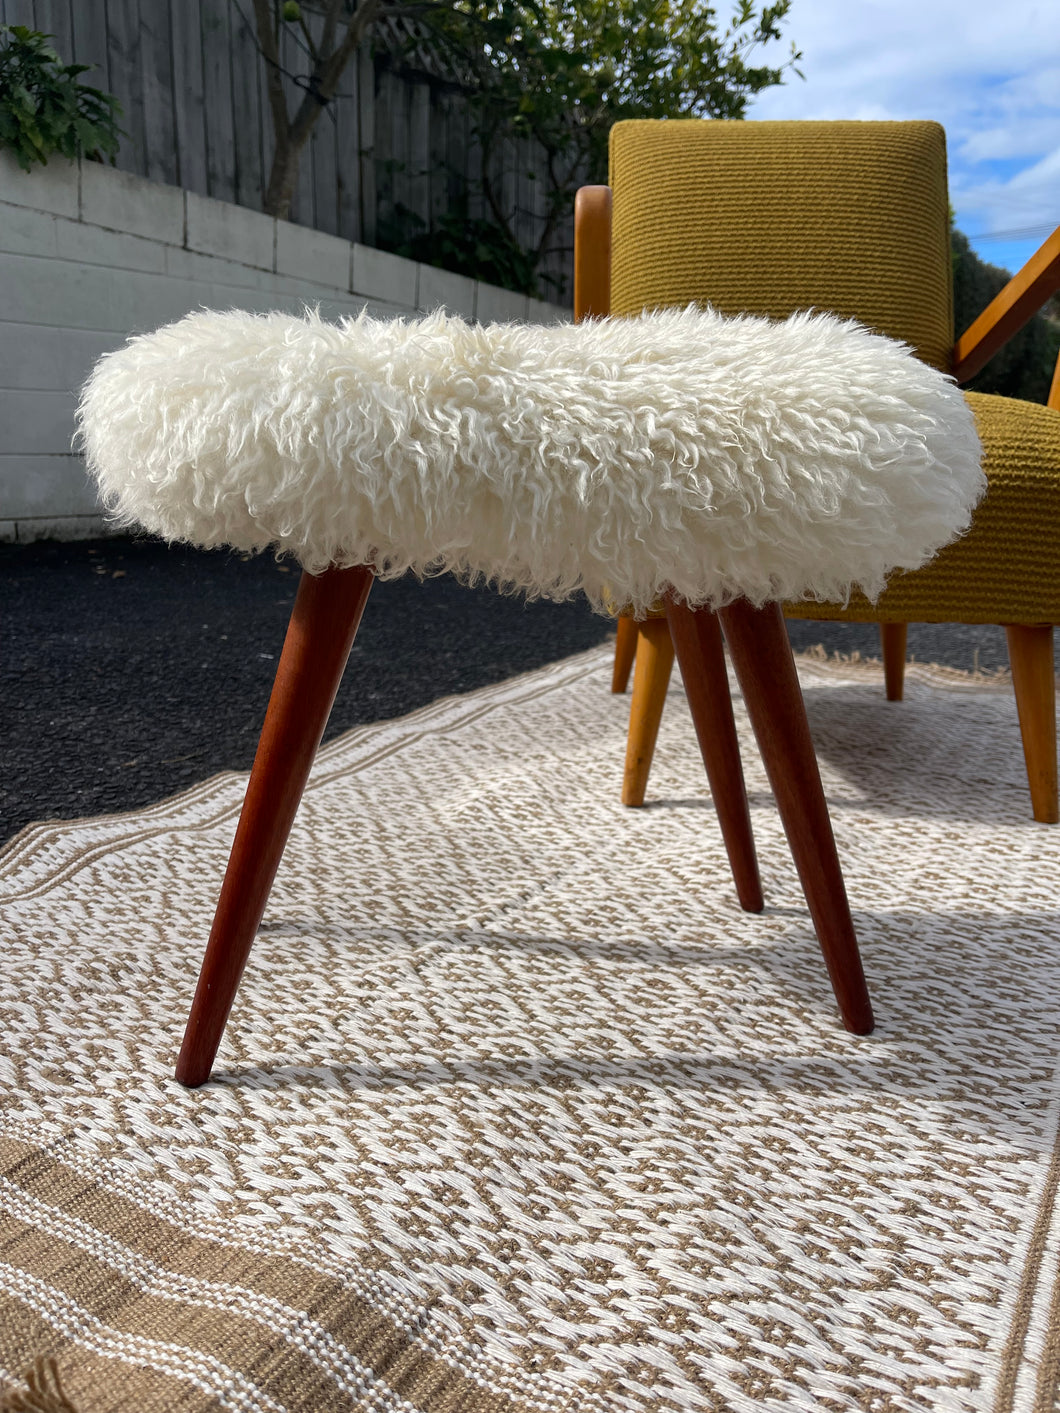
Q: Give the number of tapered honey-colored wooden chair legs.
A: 4